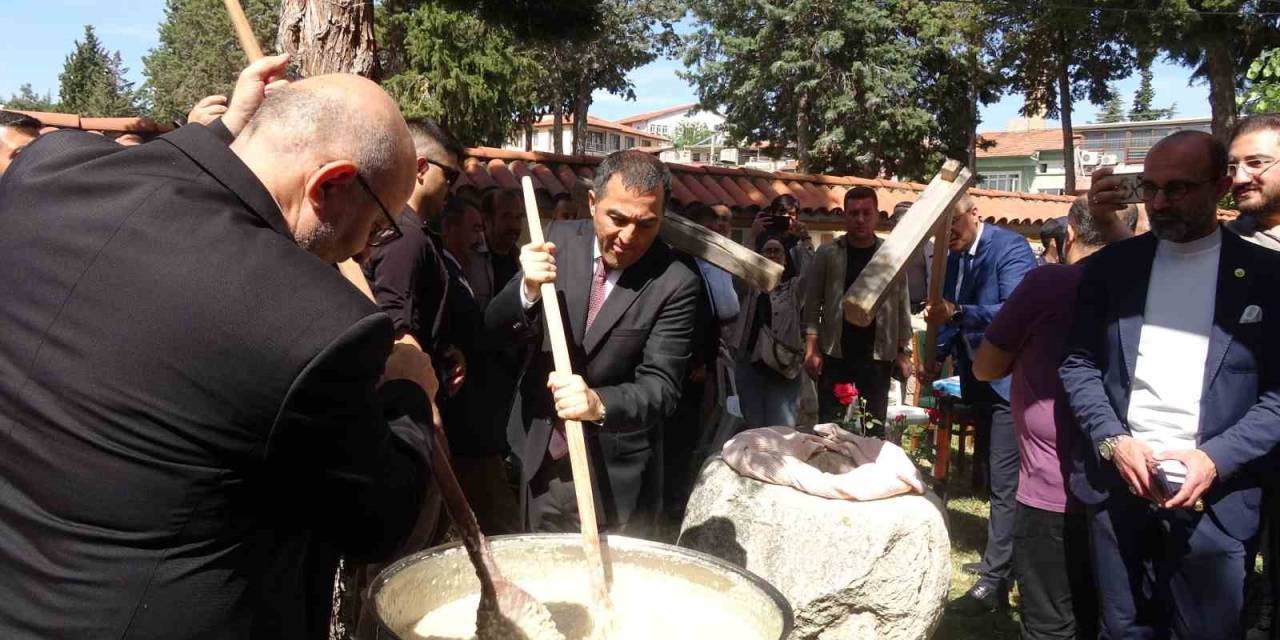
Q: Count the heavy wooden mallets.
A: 2